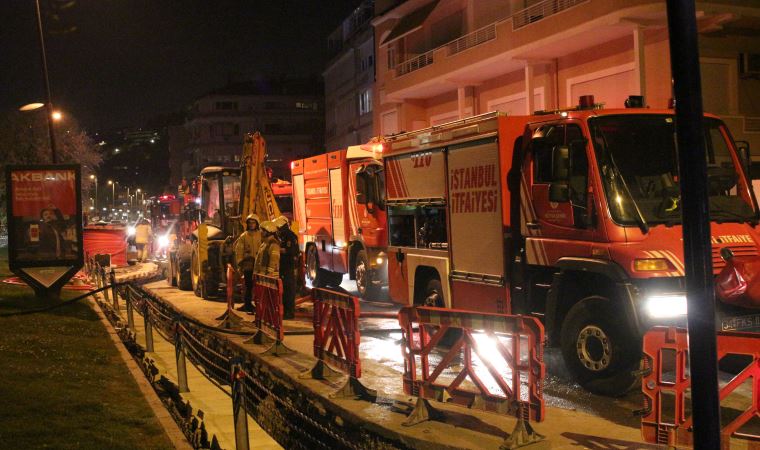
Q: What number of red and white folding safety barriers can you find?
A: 5